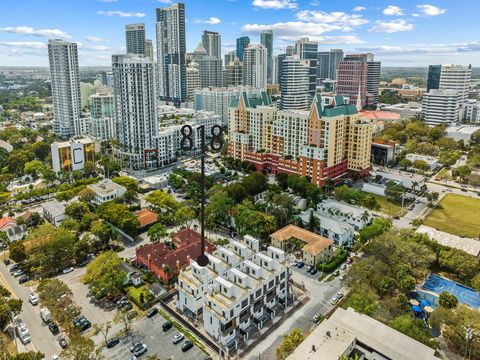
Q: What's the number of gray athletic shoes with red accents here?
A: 0